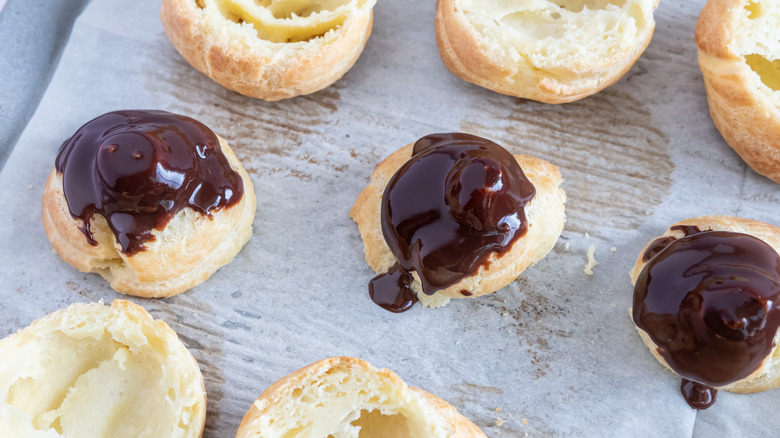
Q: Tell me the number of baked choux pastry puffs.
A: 8